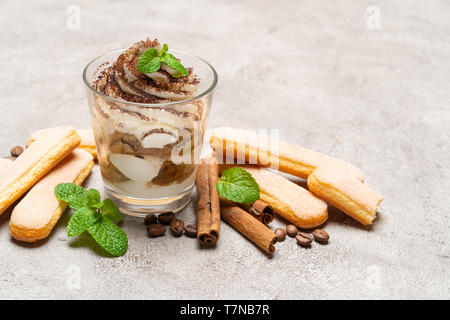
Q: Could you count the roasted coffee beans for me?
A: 10